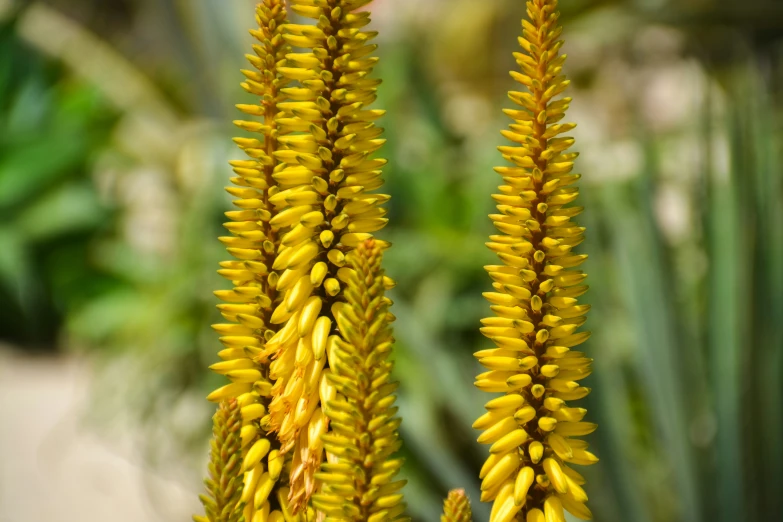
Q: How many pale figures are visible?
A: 0